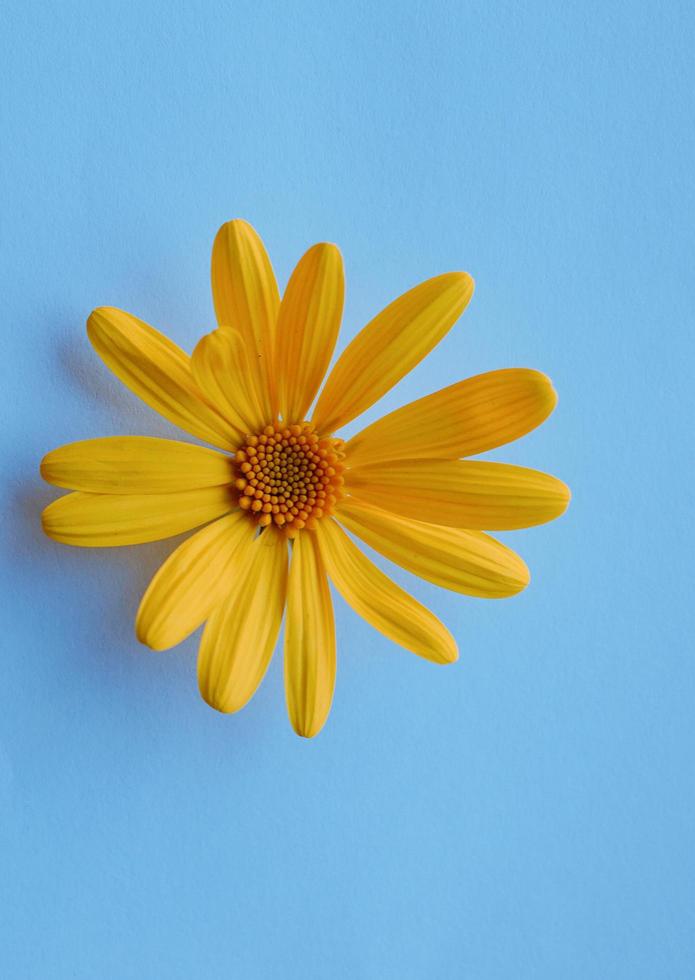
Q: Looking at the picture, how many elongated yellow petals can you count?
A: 14